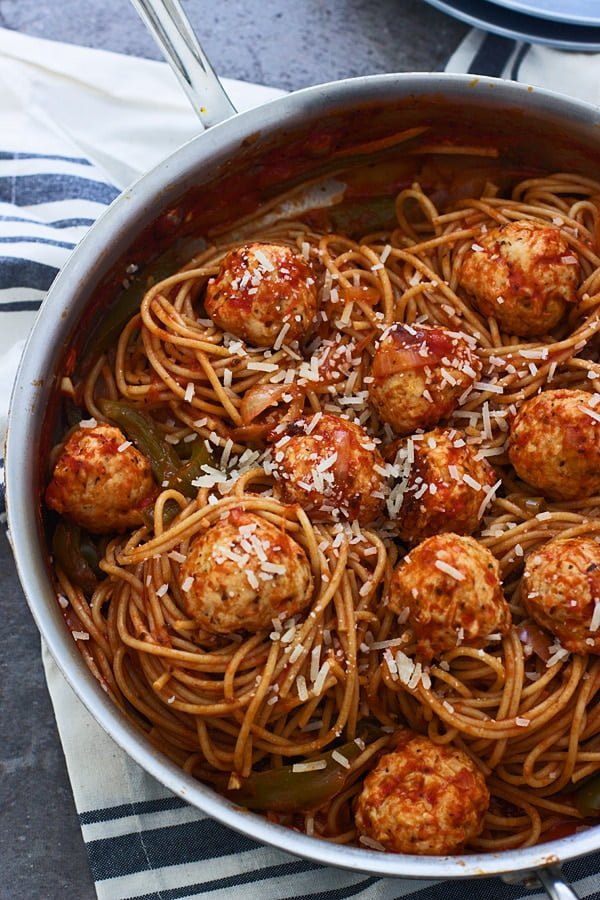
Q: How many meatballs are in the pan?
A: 11